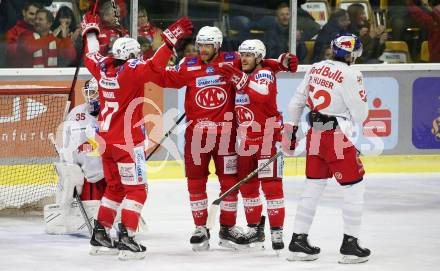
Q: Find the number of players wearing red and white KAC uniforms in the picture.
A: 3